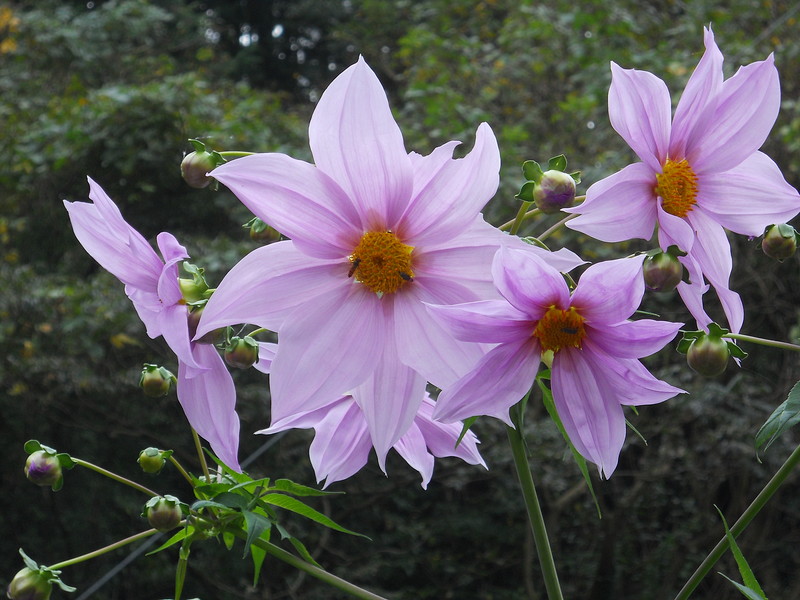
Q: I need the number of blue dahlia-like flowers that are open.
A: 0